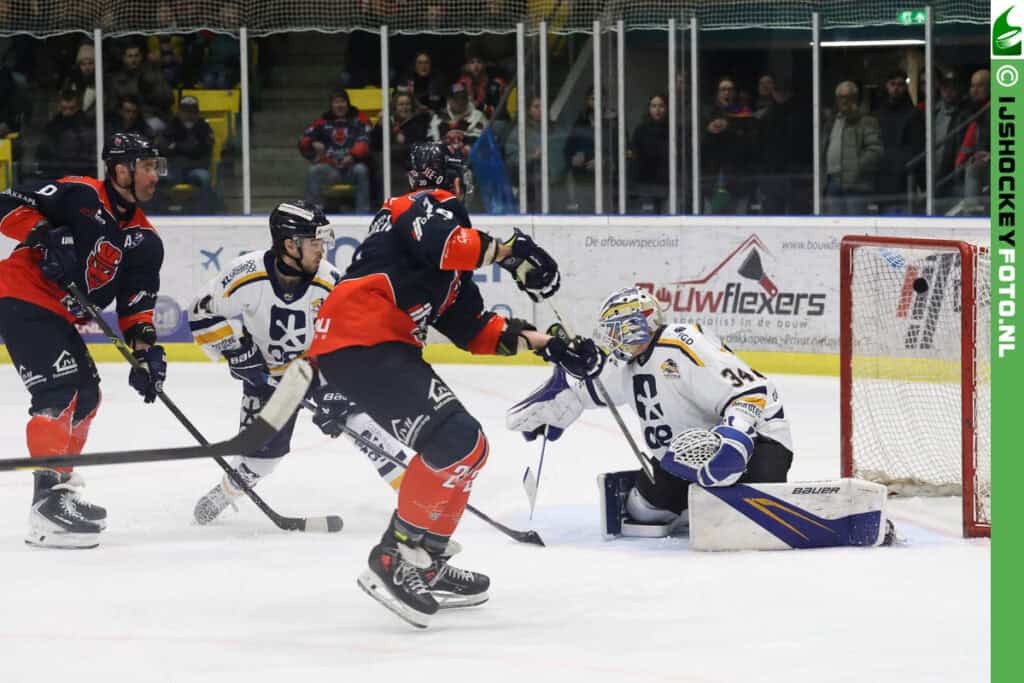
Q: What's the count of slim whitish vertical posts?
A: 11